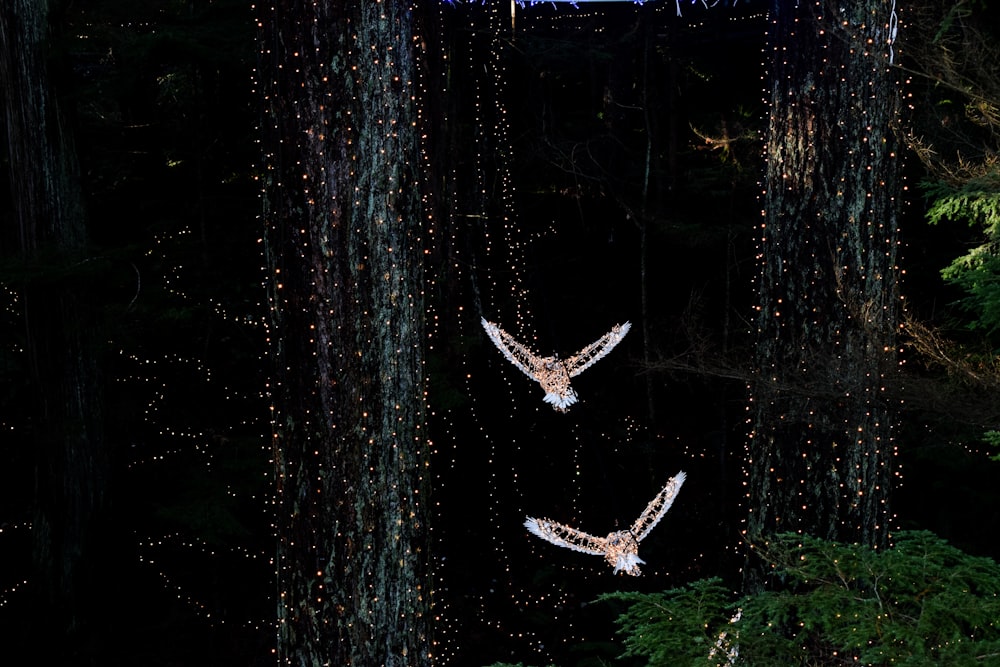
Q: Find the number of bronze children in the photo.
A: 0